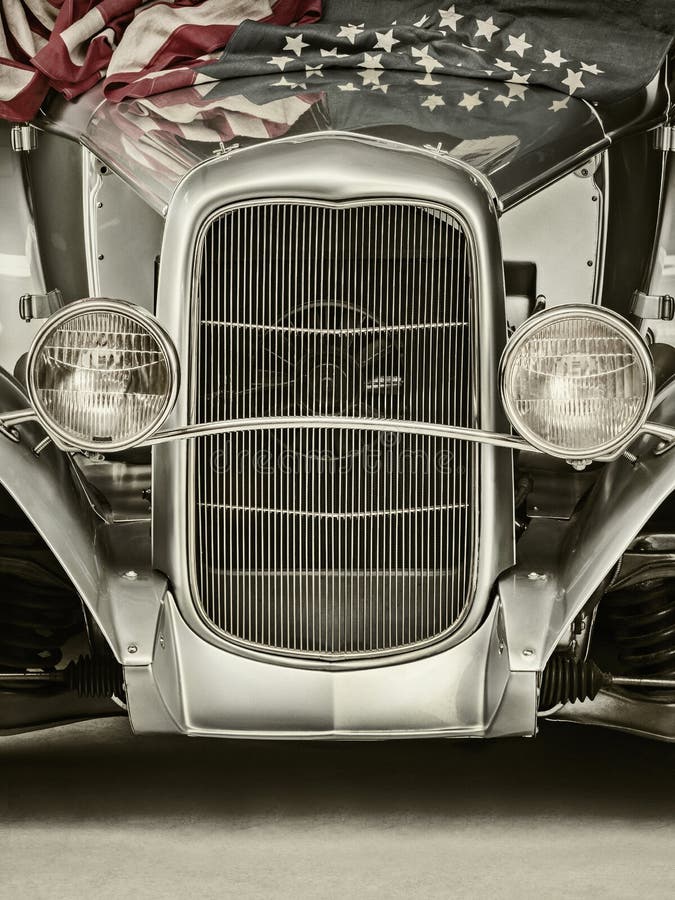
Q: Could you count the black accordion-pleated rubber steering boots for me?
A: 2